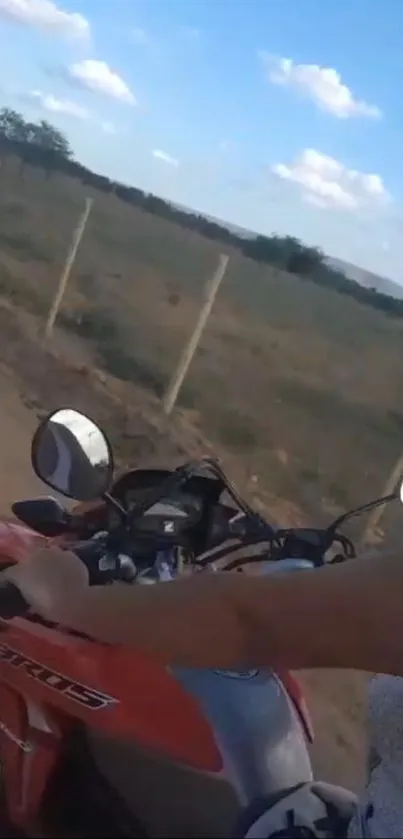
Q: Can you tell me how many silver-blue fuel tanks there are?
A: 1